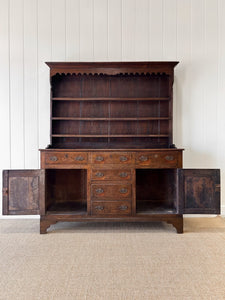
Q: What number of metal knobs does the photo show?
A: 12